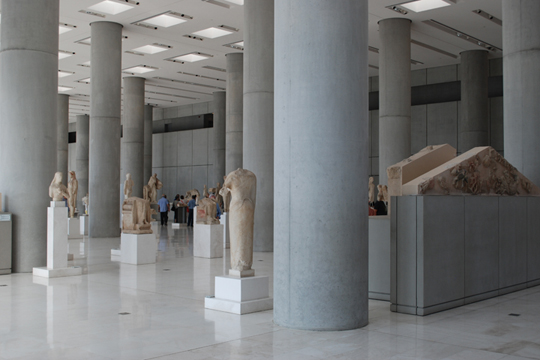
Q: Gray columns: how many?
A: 13